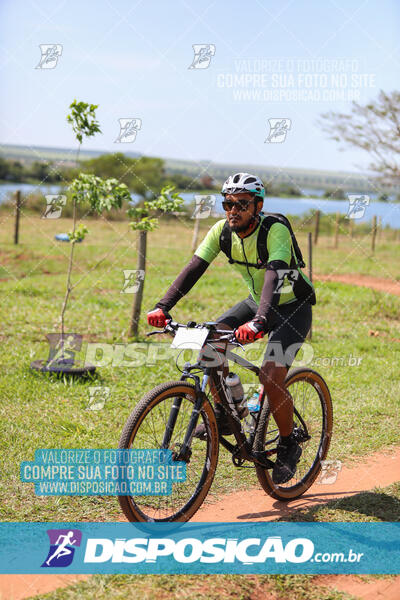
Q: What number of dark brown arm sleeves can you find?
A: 2